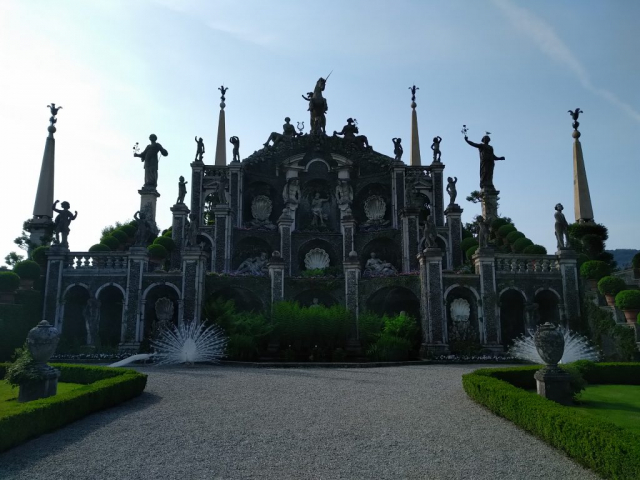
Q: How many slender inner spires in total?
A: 2